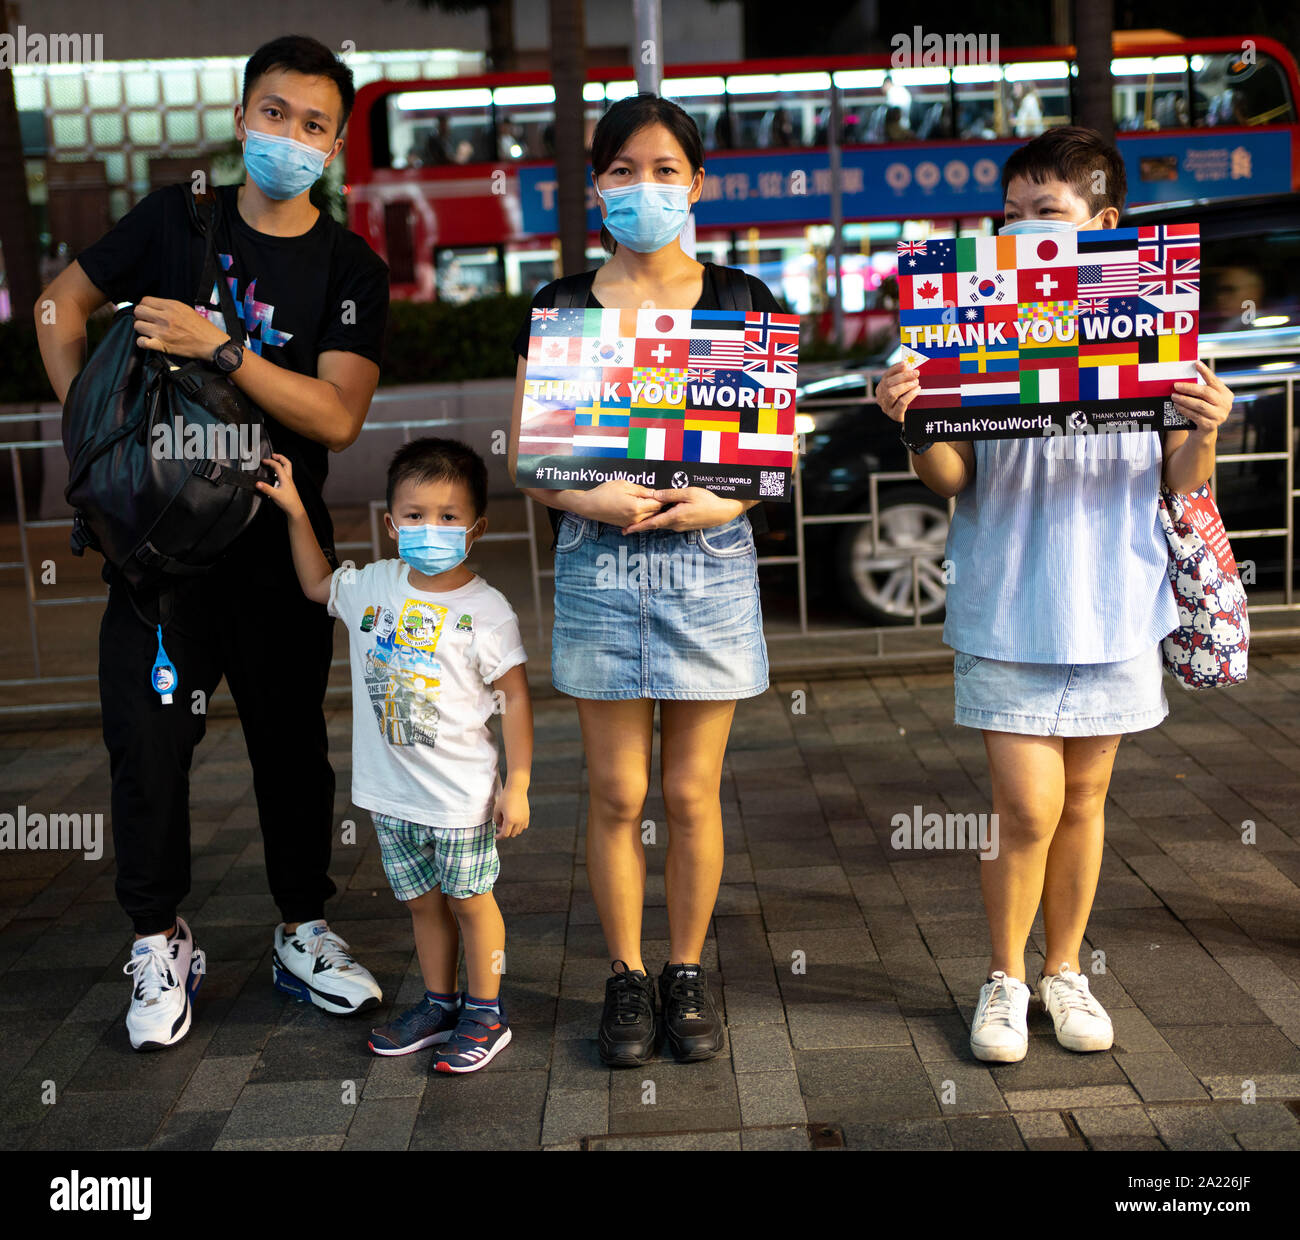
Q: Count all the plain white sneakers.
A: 2